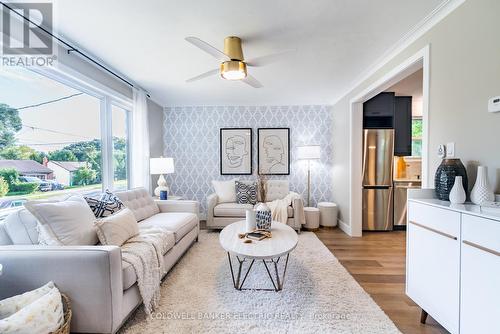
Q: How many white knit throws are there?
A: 2